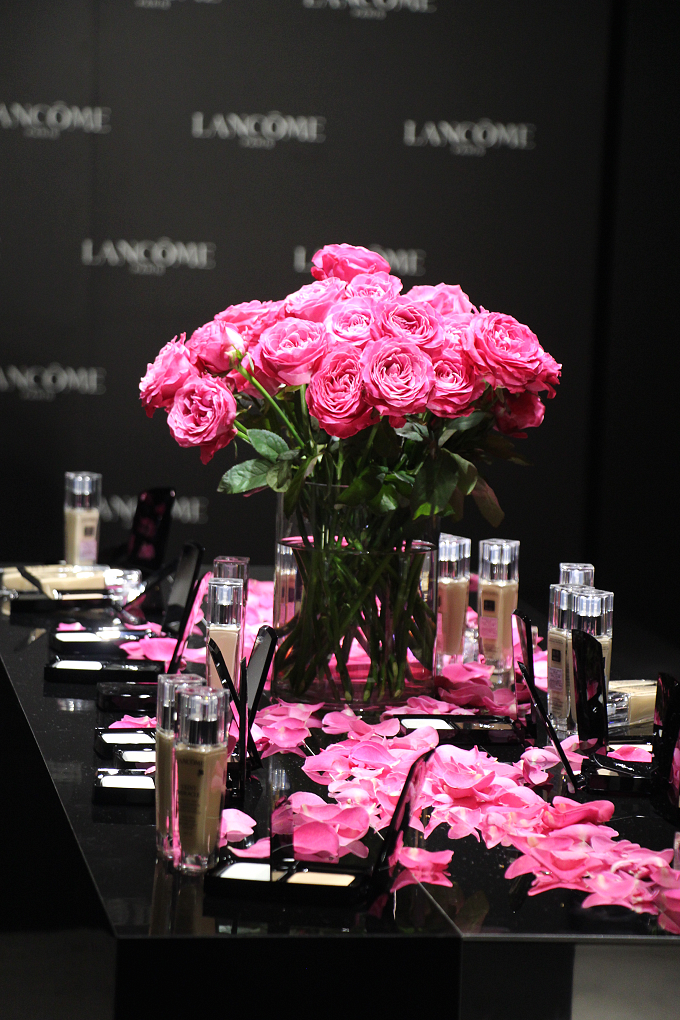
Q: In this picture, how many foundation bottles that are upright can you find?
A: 10